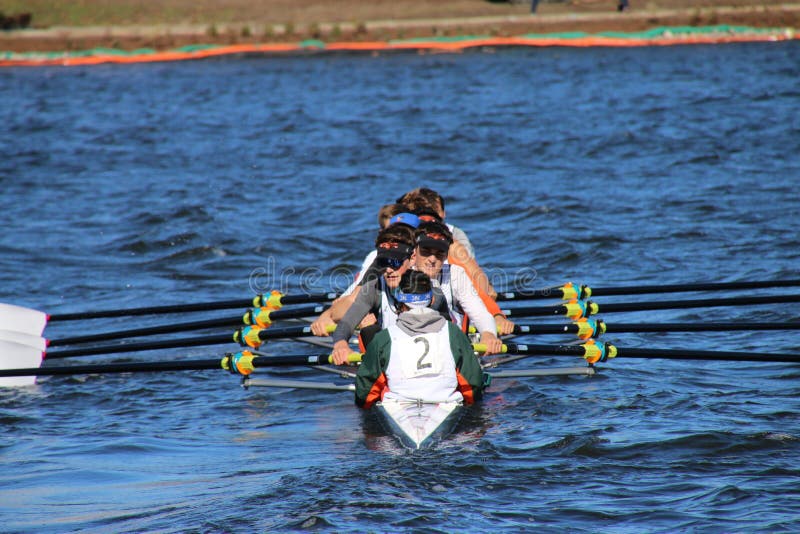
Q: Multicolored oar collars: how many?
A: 8